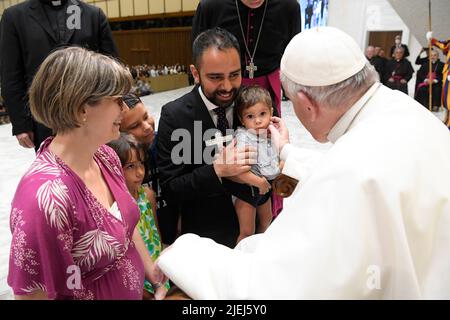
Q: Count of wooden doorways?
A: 1